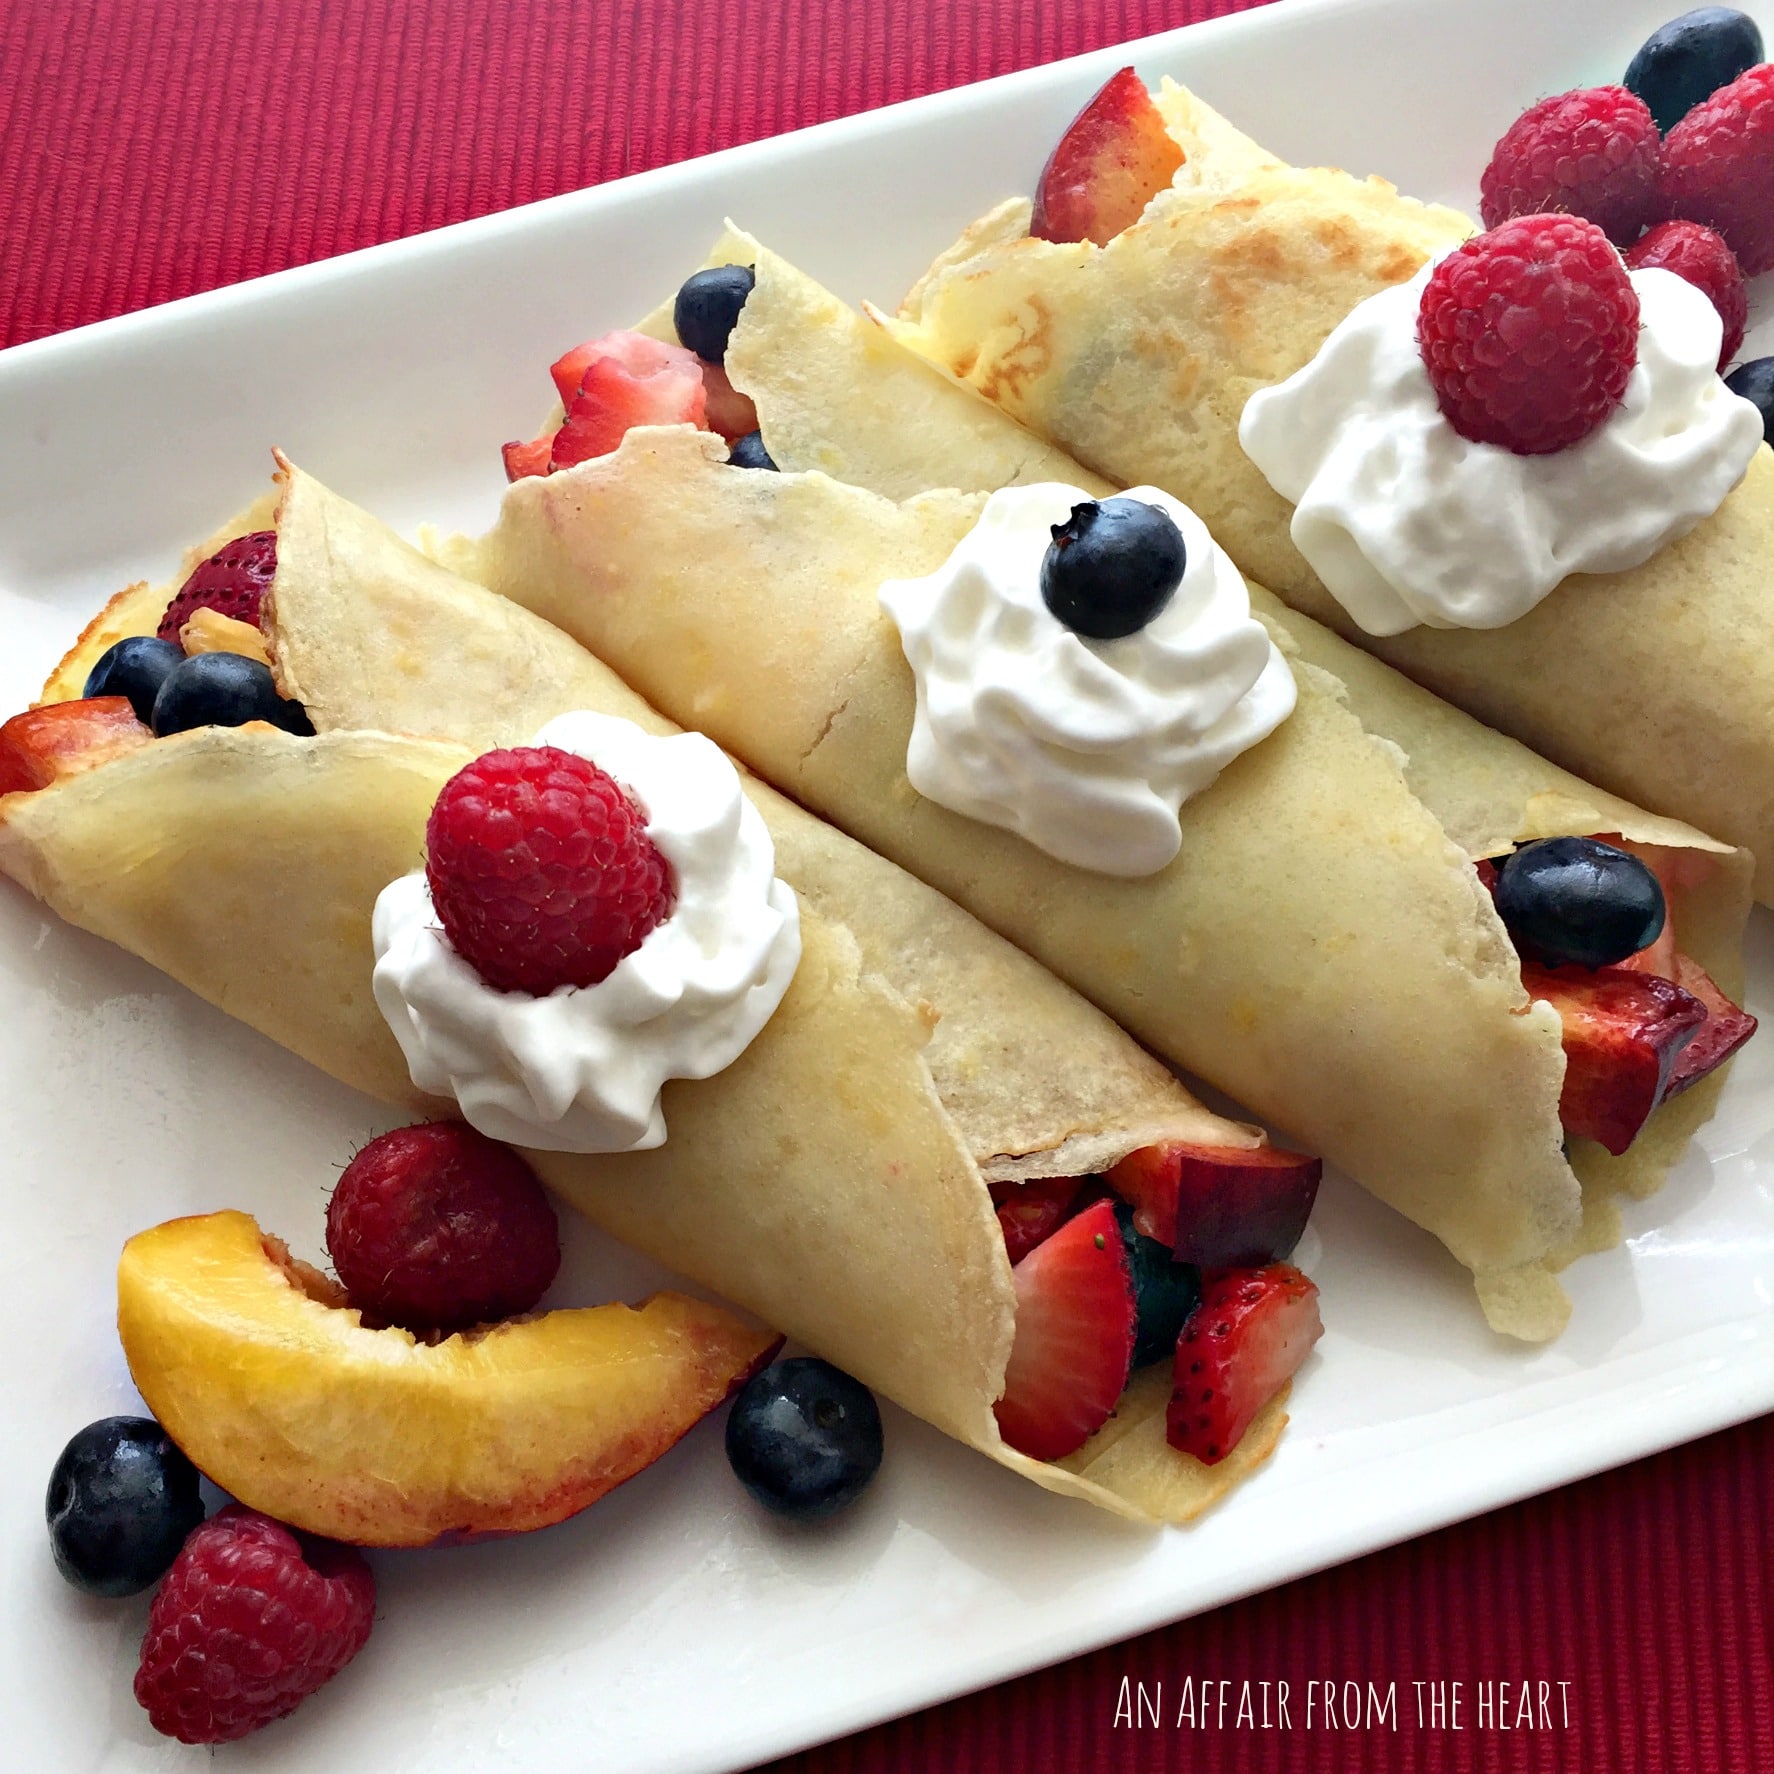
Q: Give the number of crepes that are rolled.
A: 3